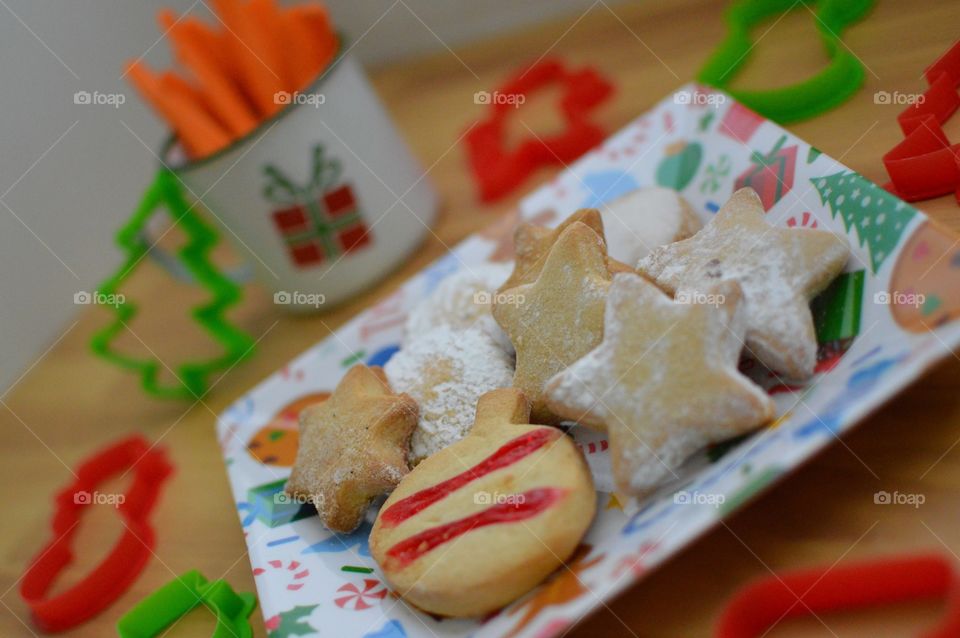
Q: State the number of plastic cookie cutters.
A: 7